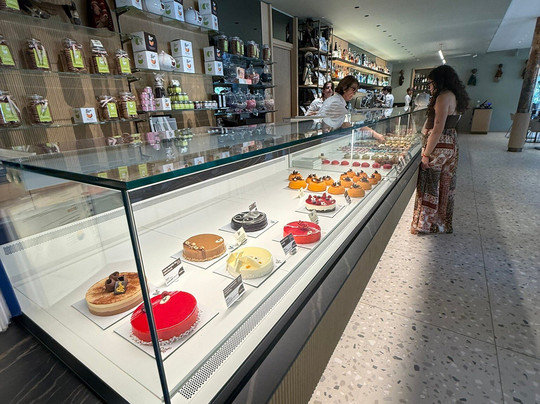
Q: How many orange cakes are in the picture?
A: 15